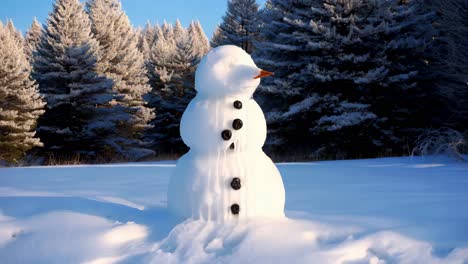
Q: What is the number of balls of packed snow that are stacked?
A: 3